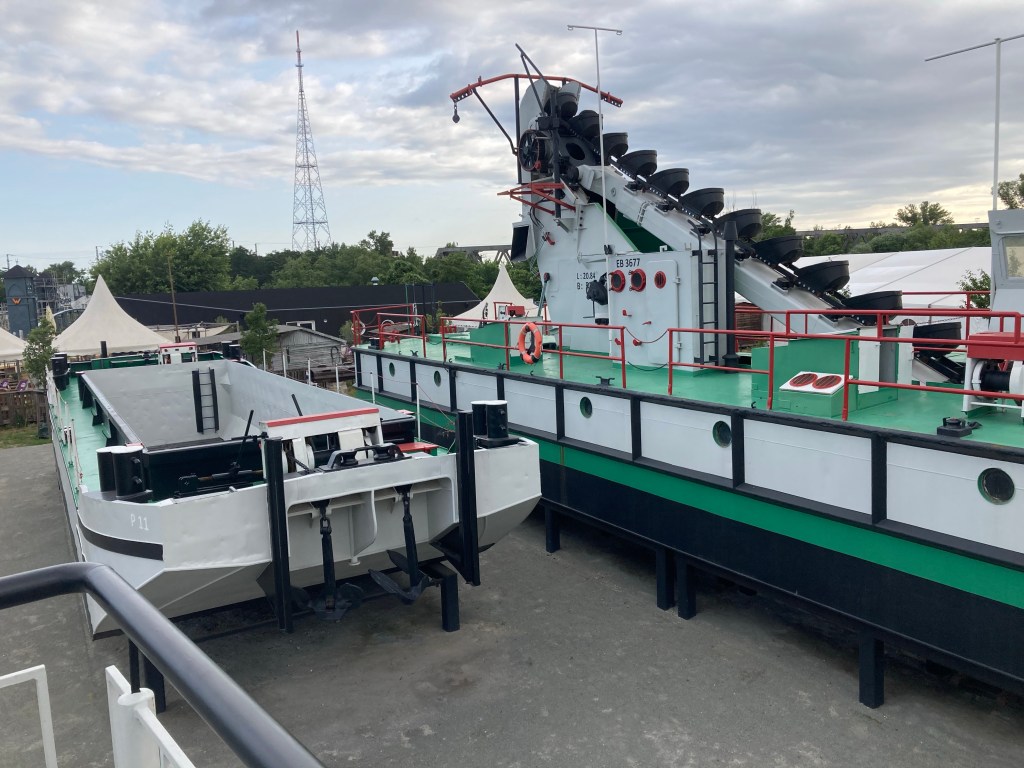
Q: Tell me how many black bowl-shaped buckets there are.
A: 11